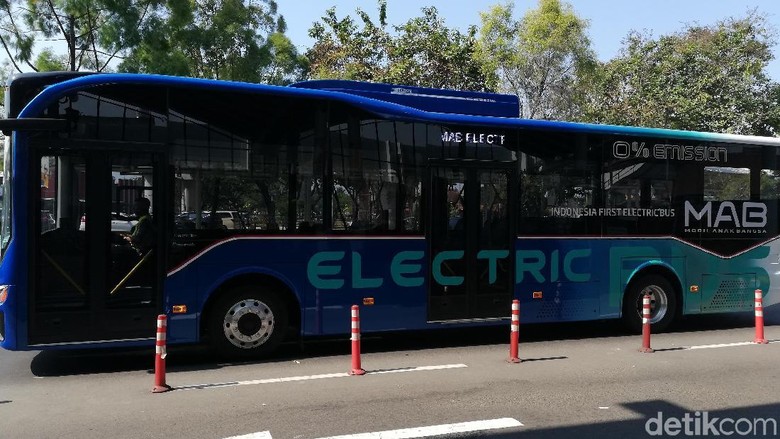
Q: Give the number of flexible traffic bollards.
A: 5